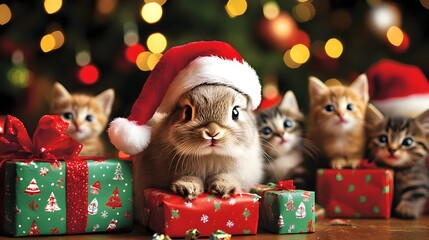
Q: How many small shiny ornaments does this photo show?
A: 3